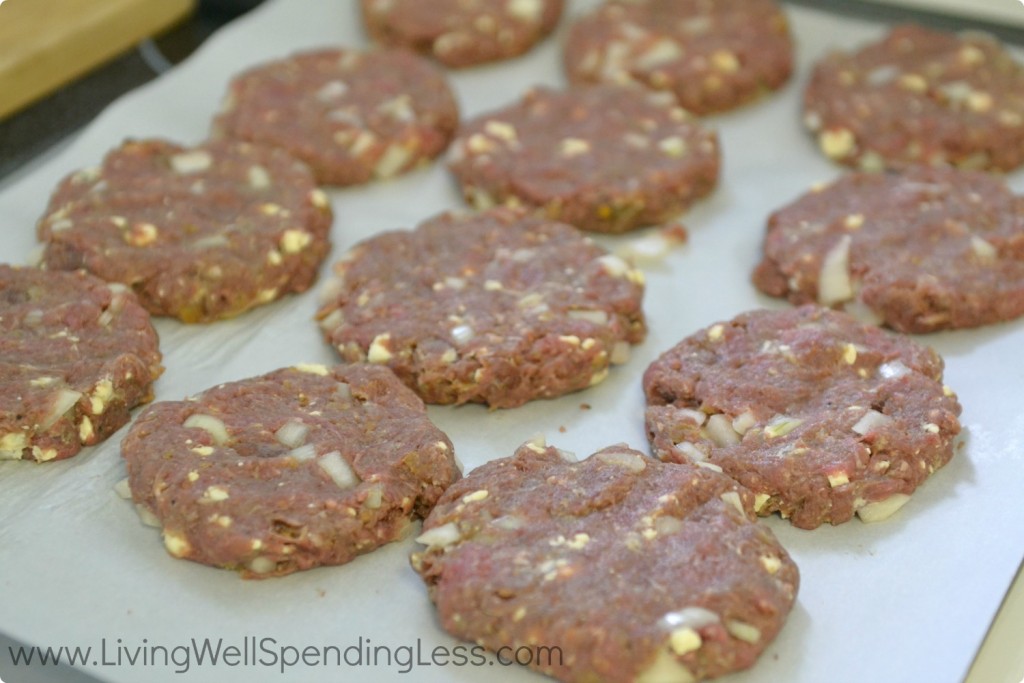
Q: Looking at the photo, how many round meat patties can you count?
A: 12